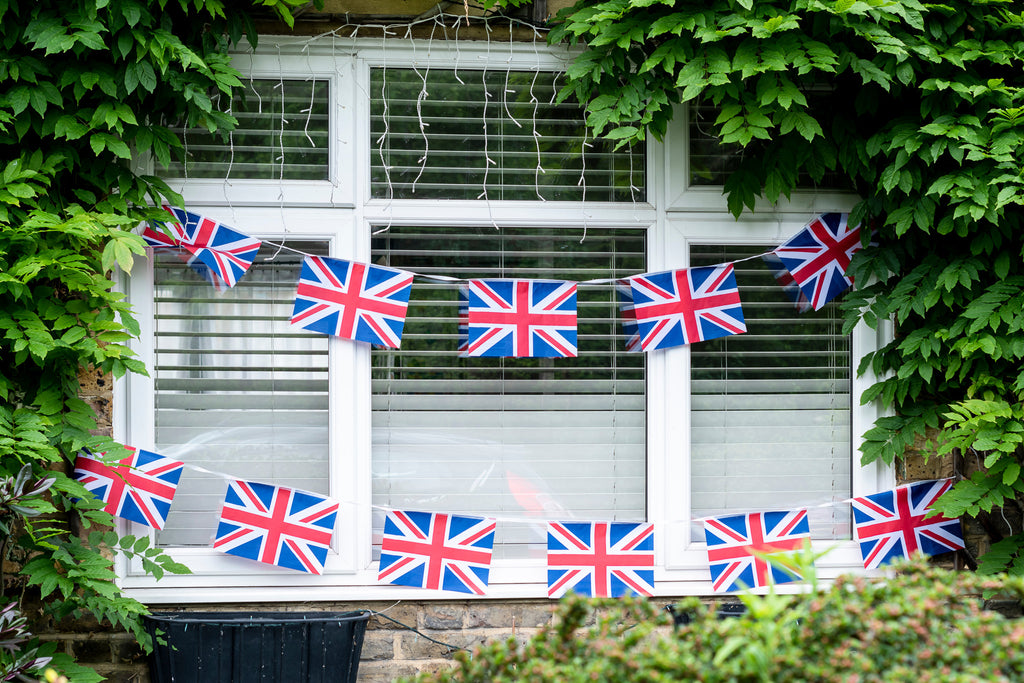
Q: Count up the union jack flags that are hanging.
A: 11